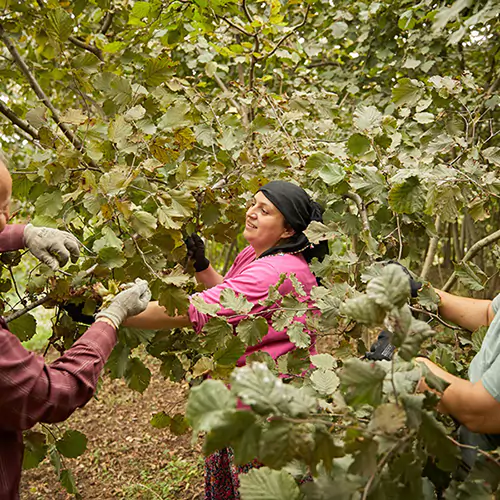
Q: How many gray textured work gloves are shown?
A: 2